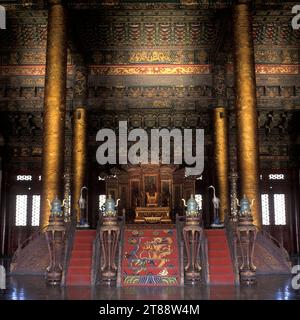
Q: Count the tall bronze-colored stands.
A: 4